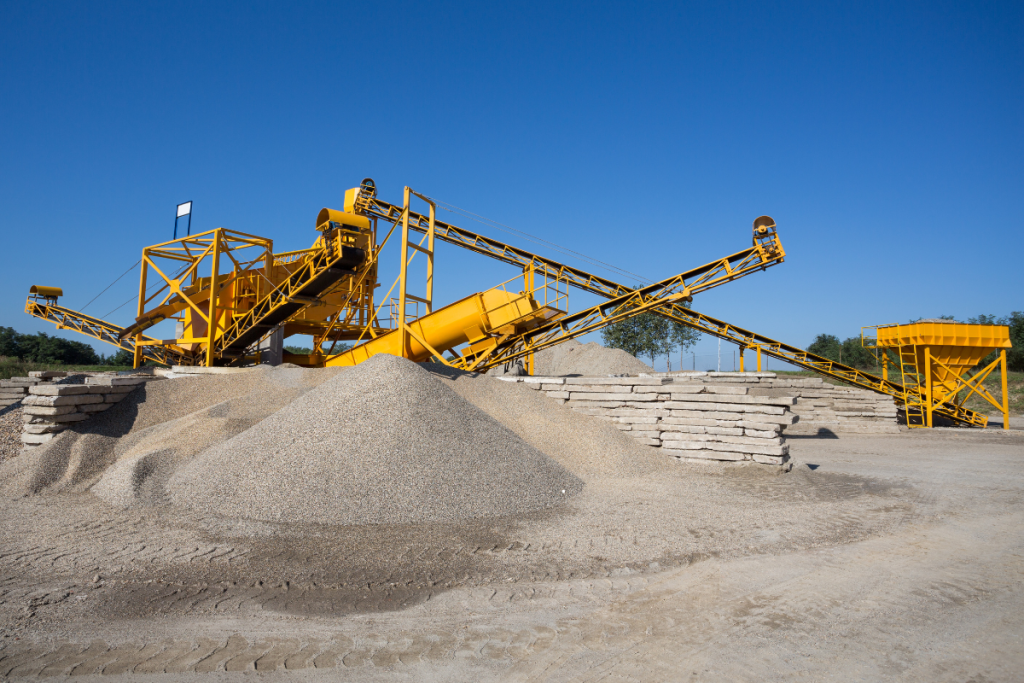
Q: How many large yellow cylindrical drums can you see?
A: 1